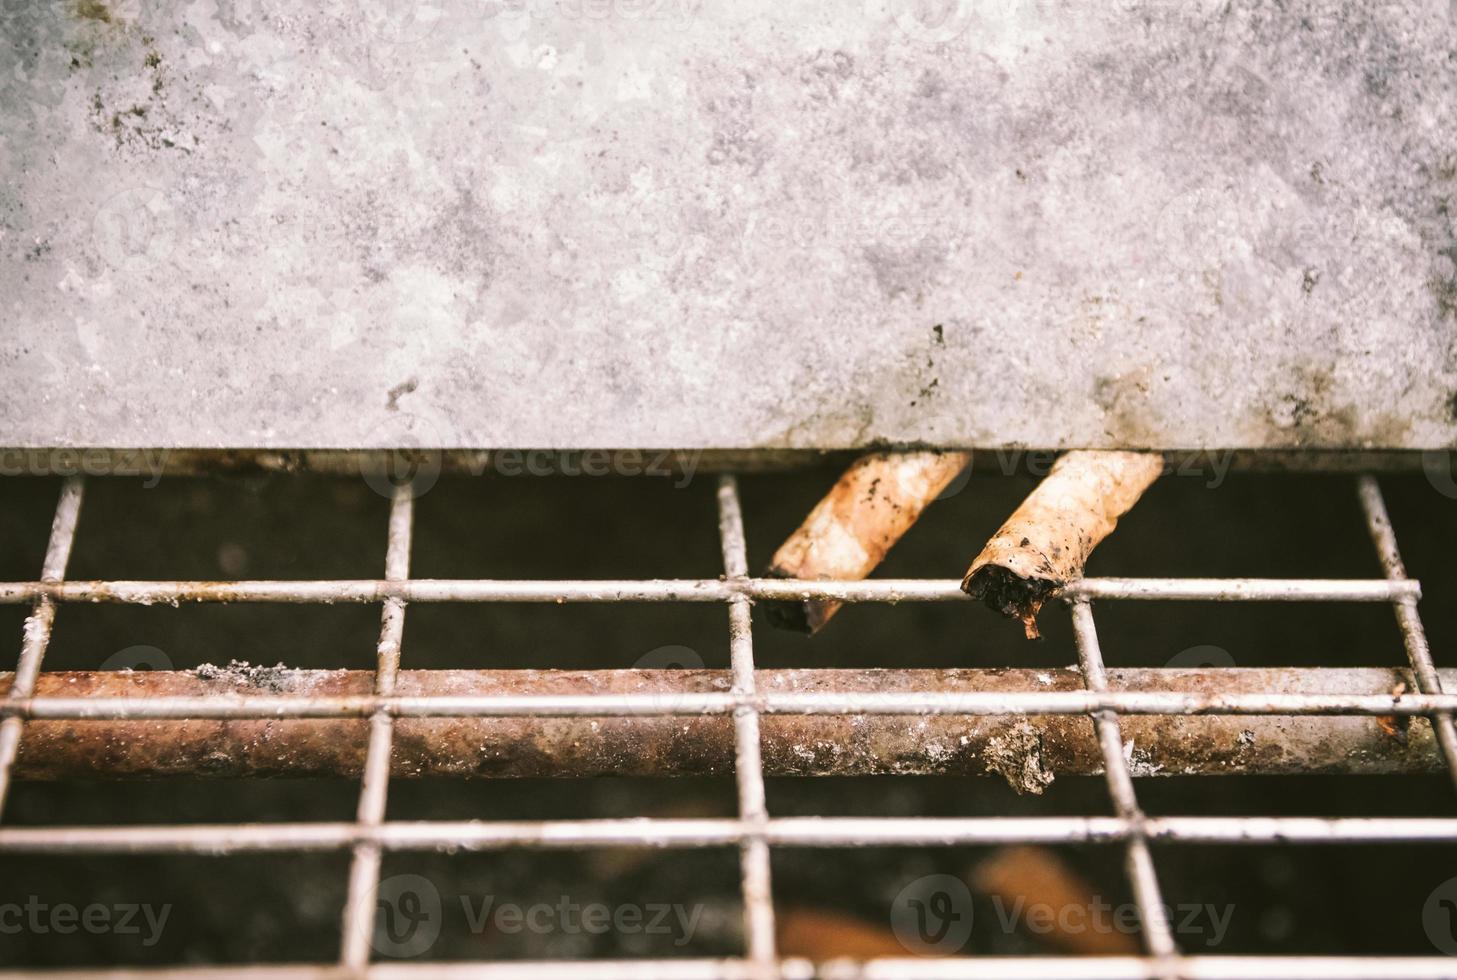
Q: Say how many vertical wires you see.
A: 5